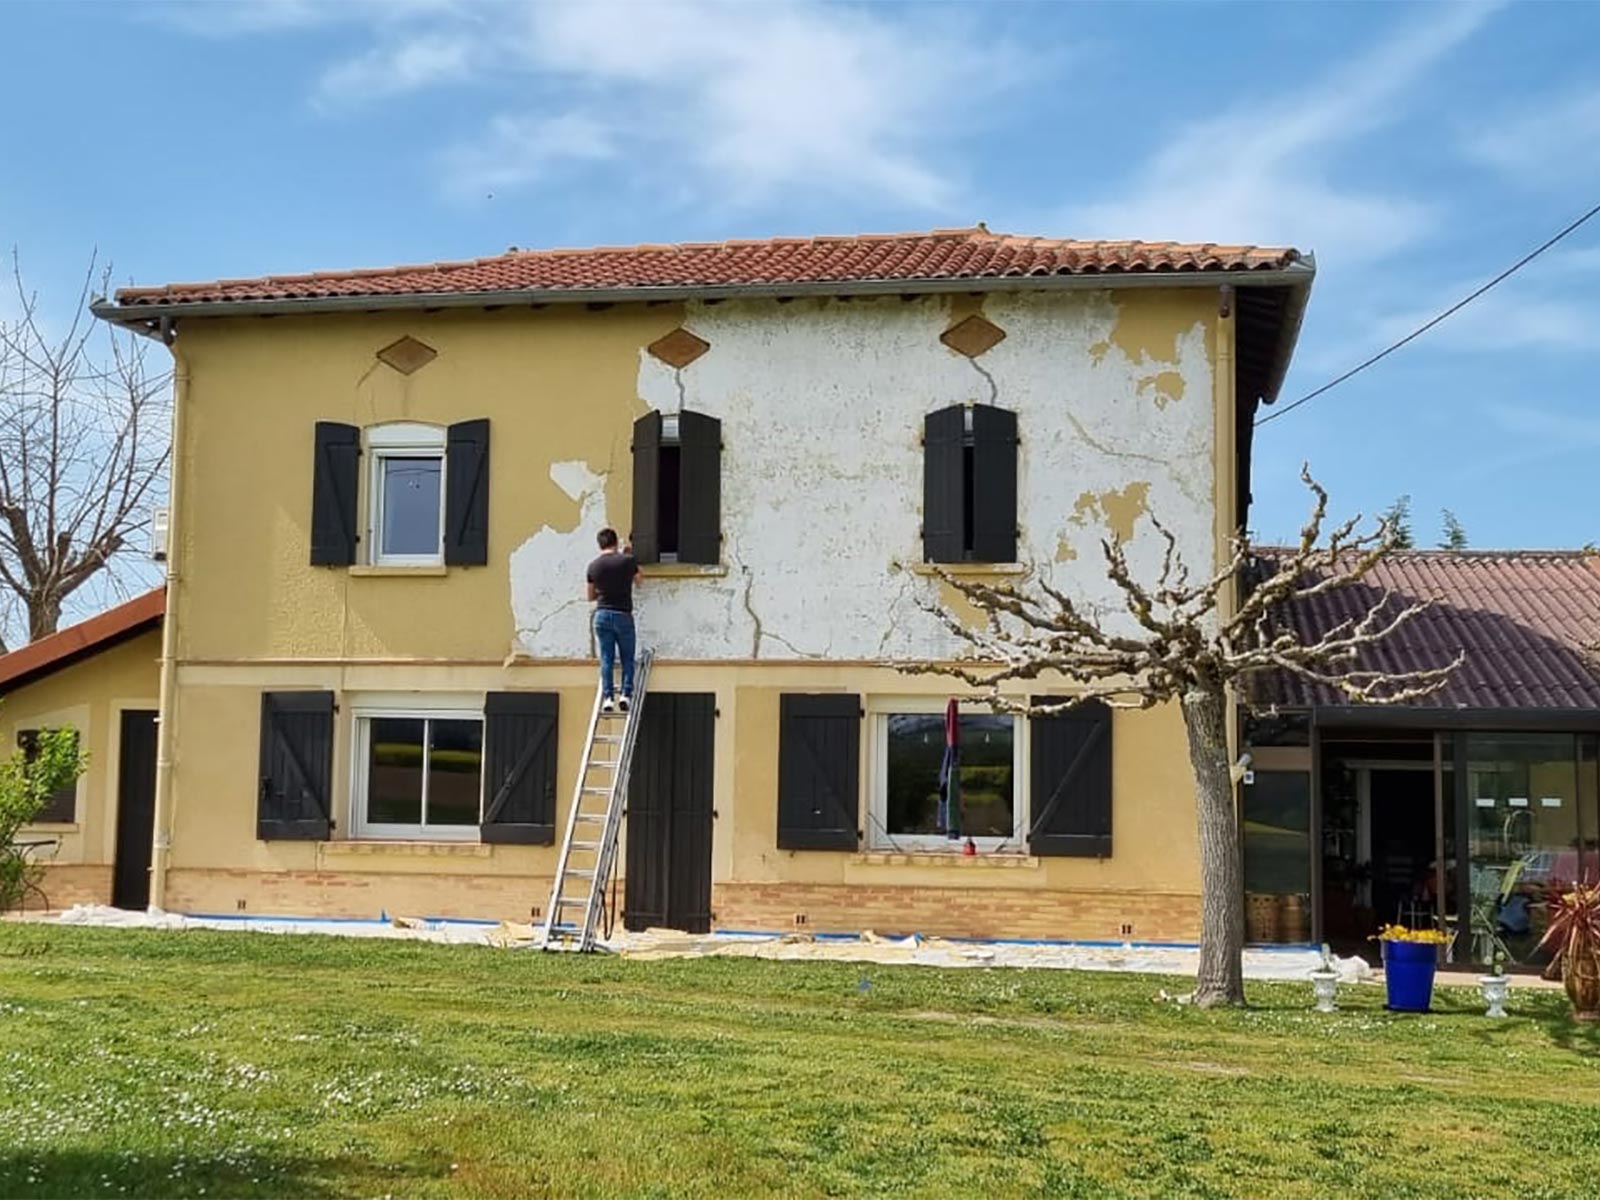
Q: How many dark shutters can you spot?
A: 10